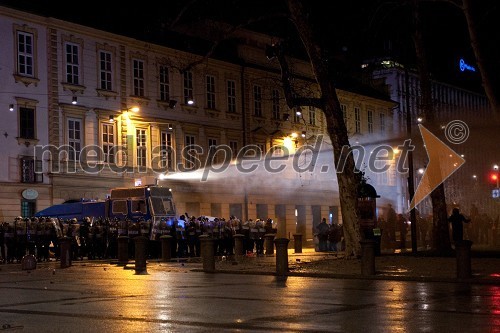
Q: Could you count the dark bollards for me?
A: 11